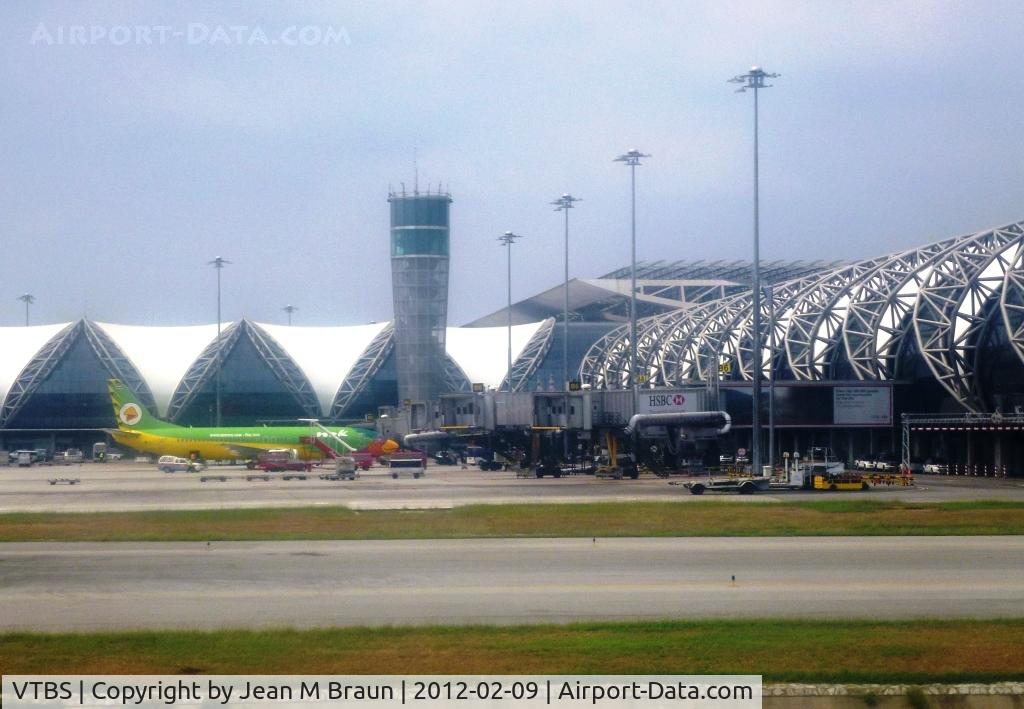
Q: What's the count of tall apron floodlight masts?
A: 7